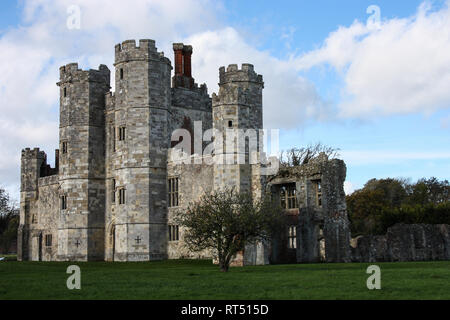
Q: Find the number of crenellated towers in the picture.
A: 4